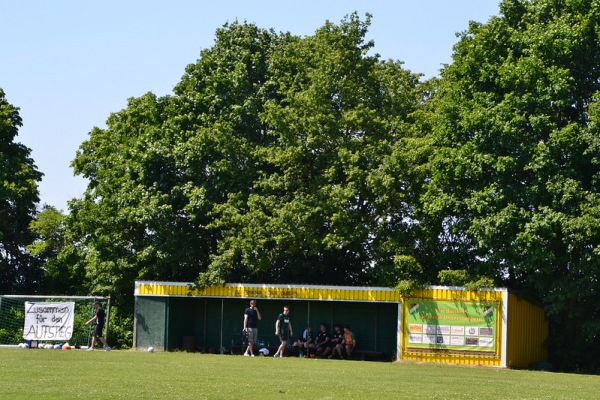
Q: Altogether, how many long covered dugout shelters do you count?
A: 1